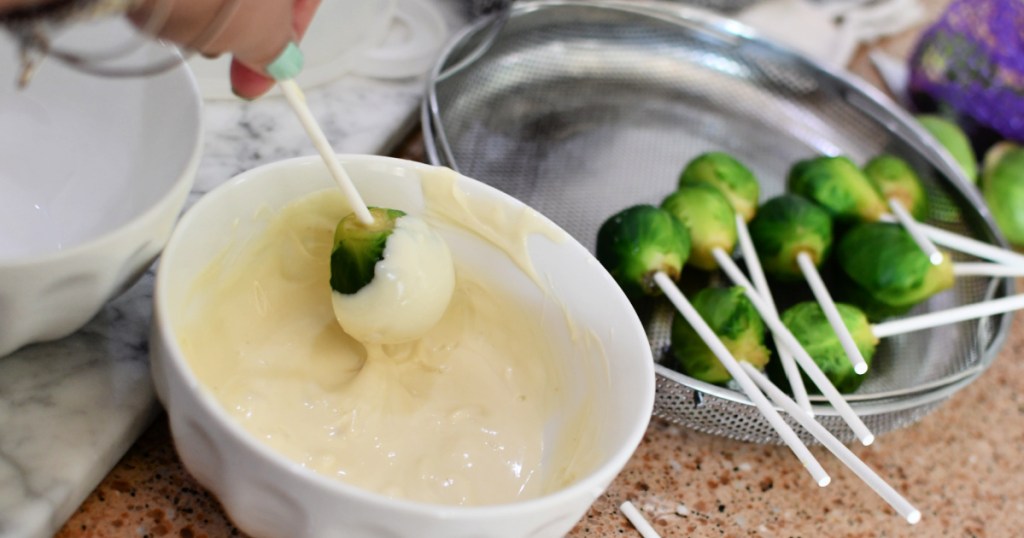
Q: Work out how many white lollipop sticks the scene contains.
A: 11